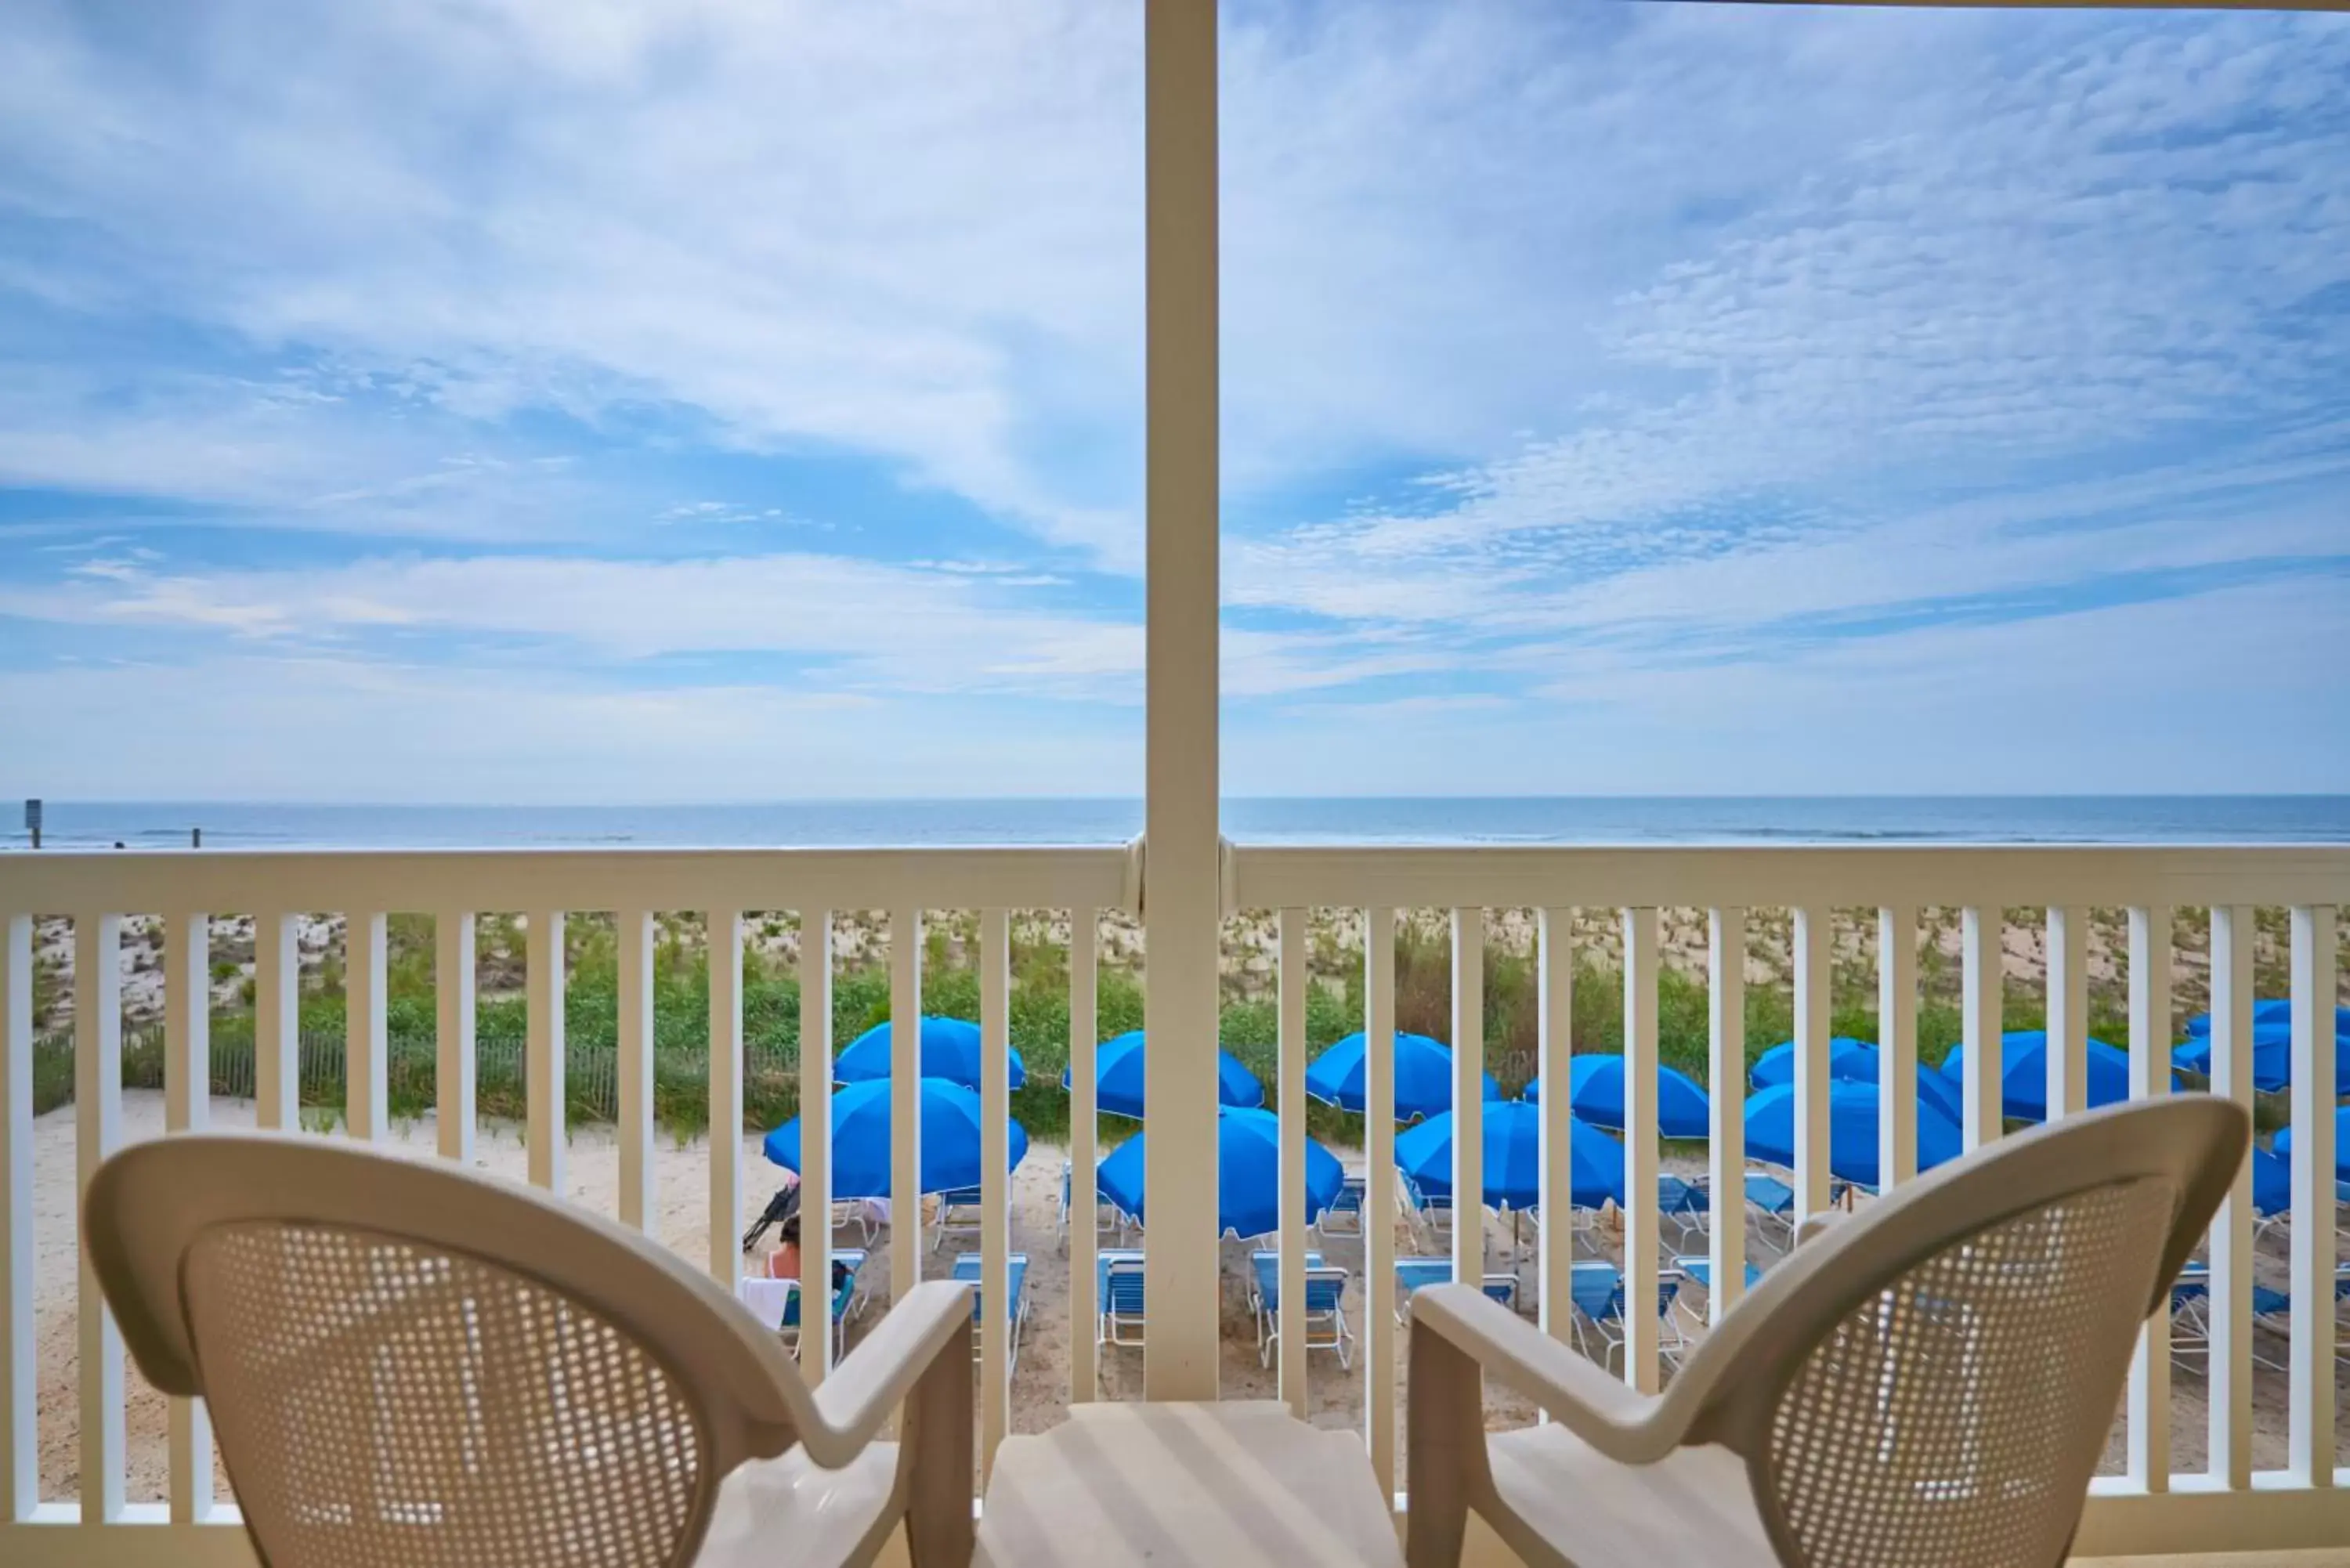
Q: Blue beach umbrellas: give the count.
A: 14